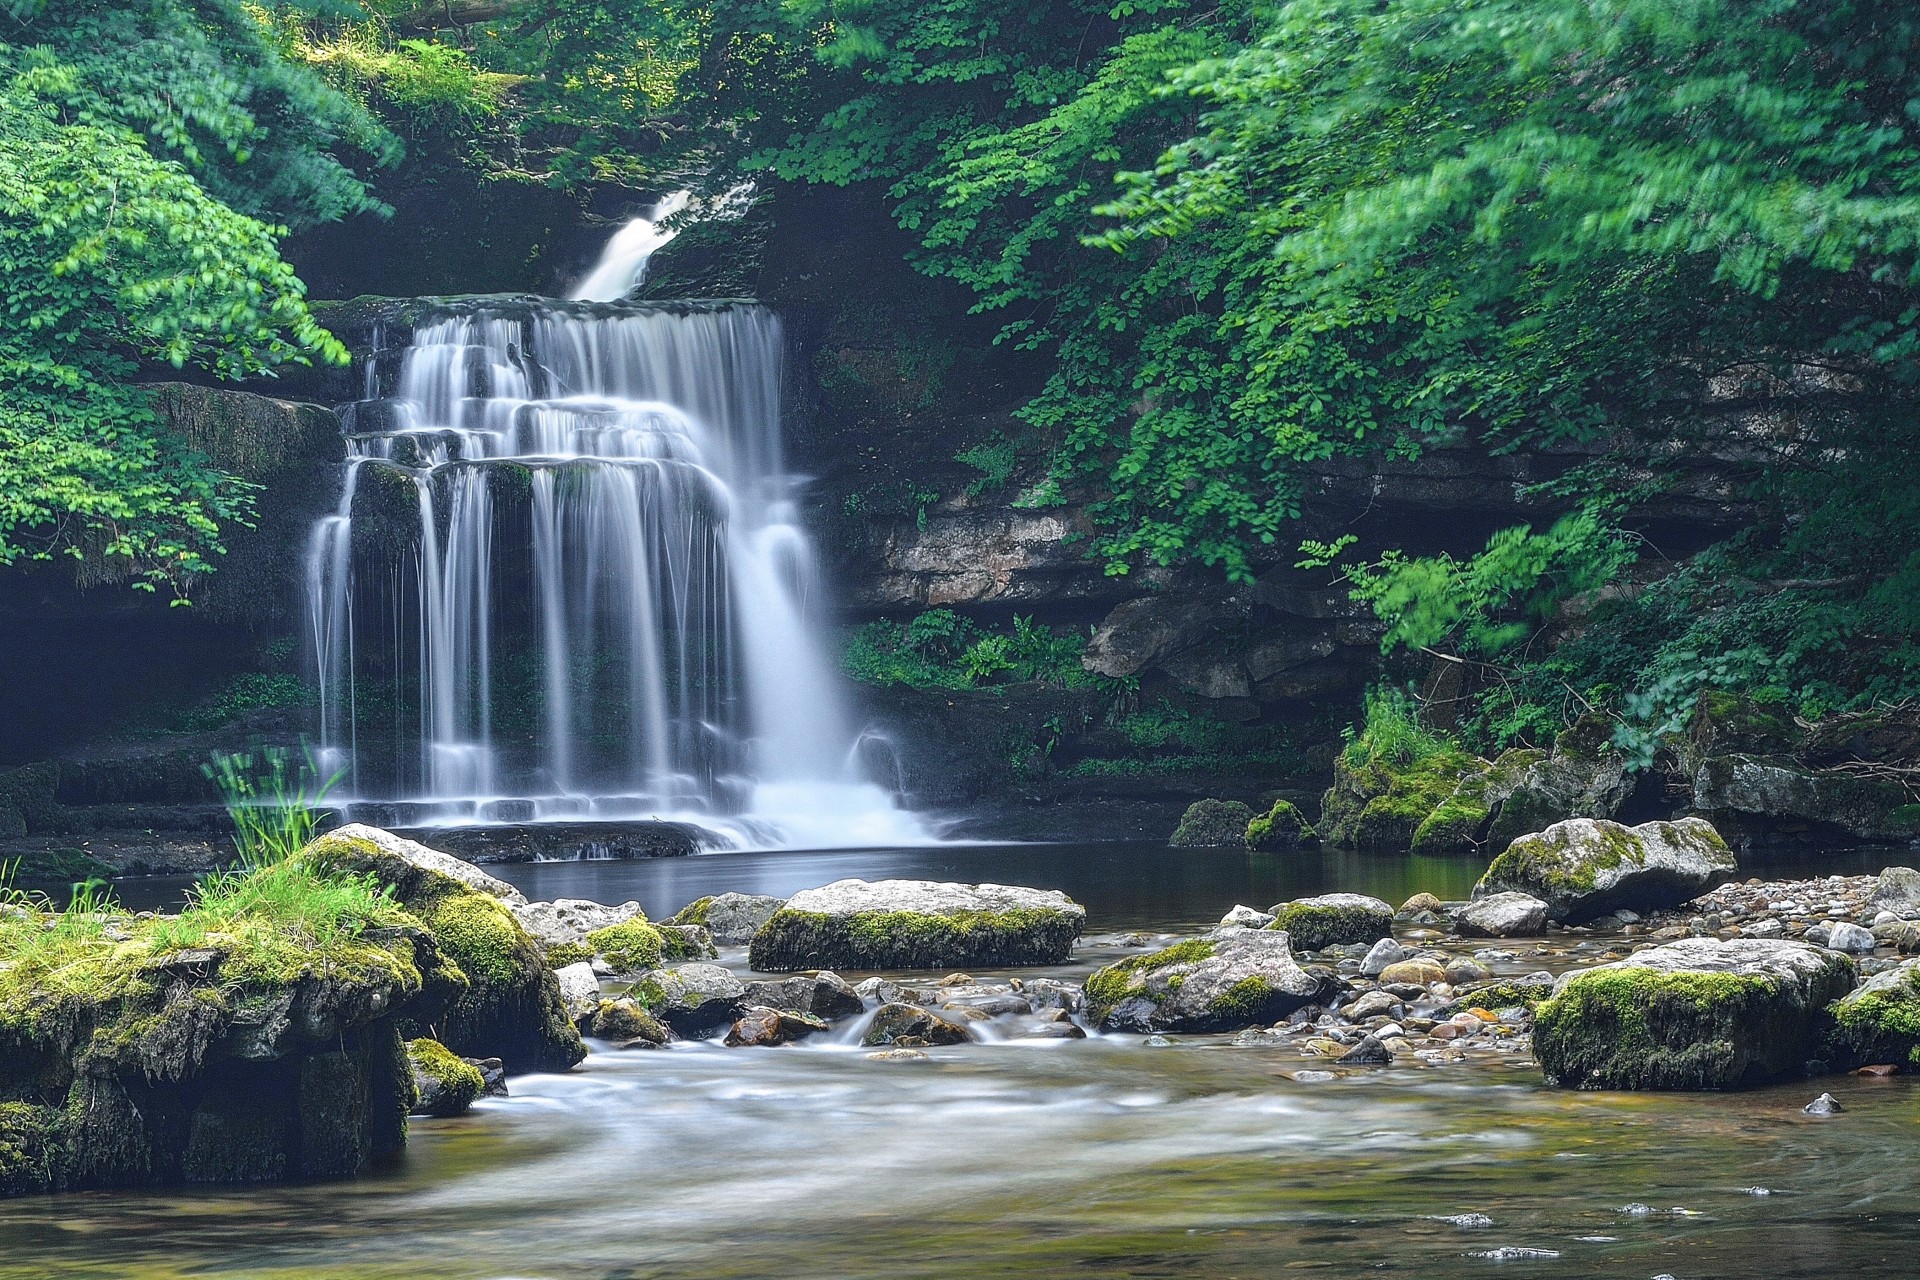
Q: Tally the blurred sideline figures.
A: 0